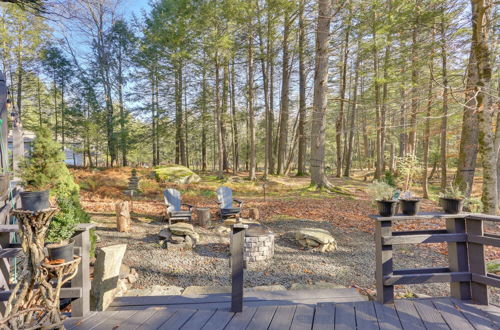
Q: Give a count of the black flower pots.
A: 5